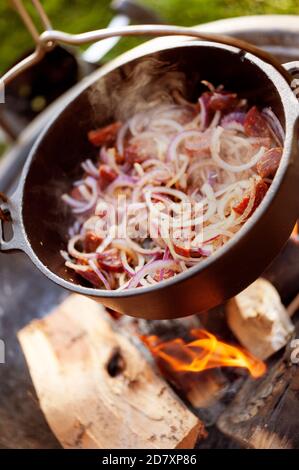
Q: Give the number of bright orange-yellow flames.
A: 1